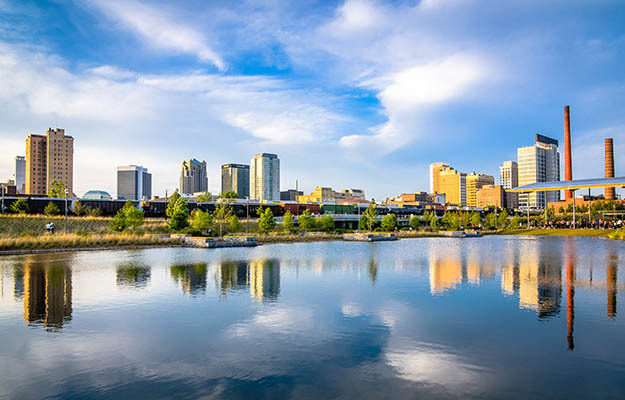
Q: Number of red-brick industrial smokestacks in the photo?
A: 2